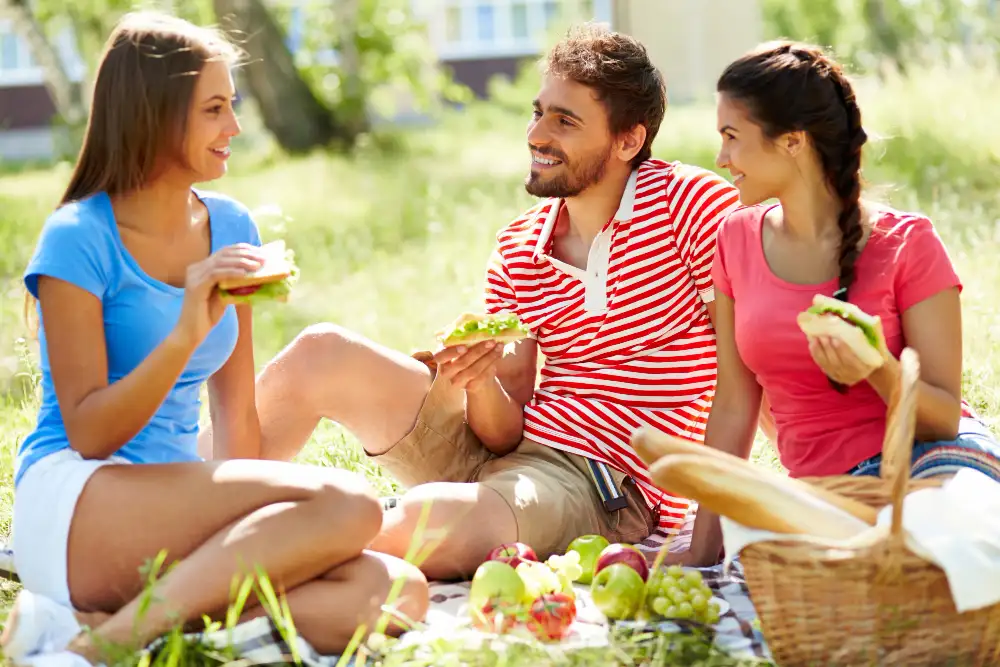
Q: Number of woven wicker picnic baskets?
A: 1